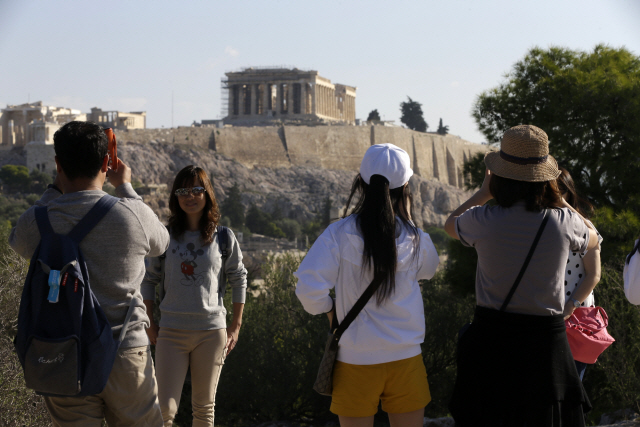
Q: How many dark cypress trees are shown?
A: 3